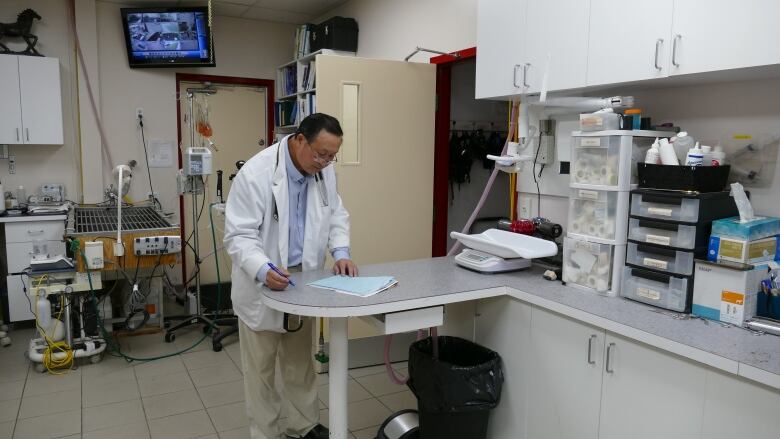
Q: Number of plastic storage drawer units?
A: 2